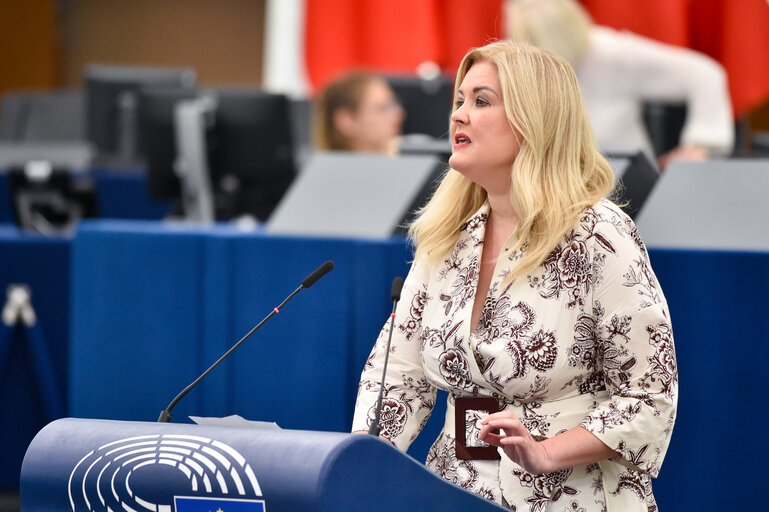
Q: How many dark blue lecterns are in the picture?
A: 1